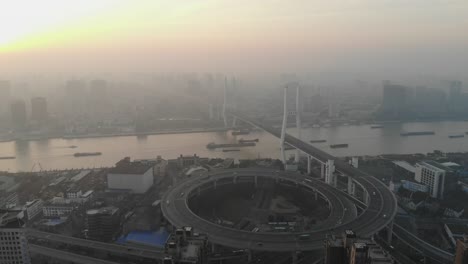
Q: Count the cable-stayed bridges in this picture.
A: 1